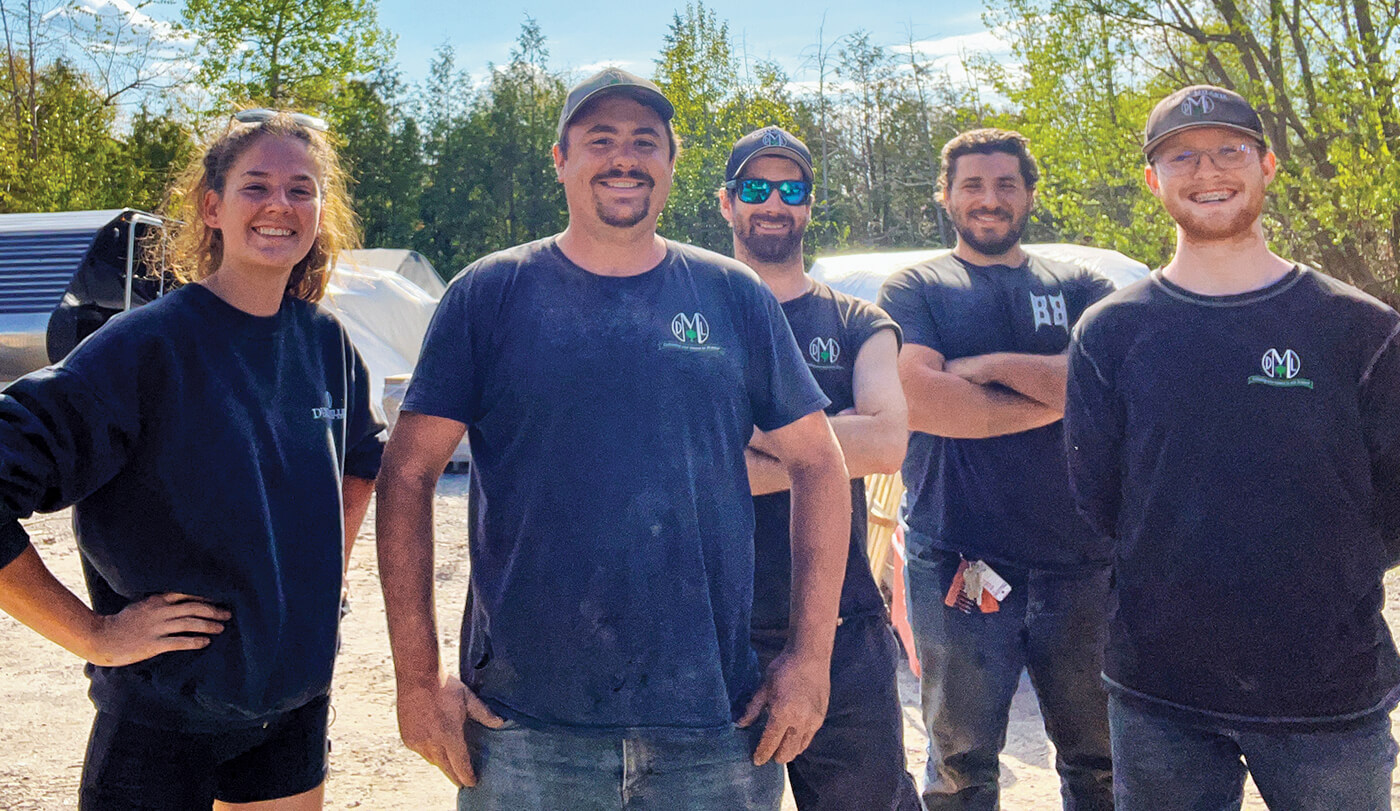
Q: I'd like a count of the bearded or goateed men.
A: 4